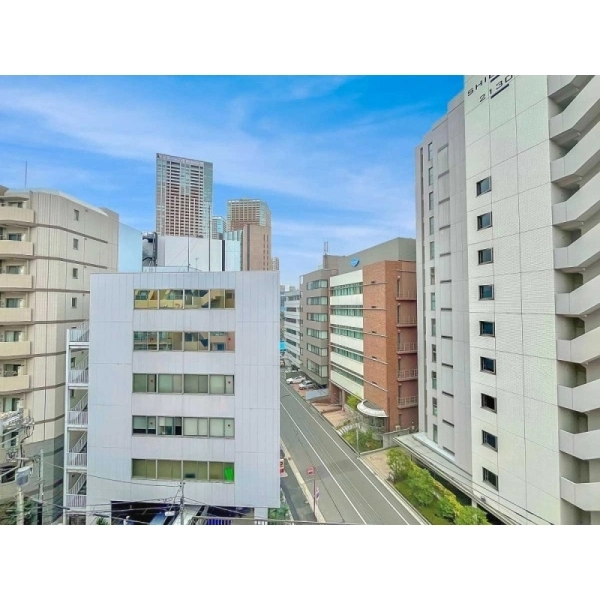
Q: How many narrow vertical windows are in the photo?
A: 12